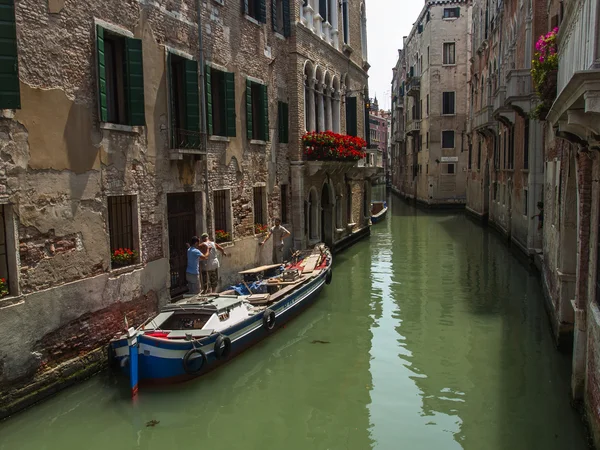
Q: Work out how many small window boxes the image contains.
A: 4